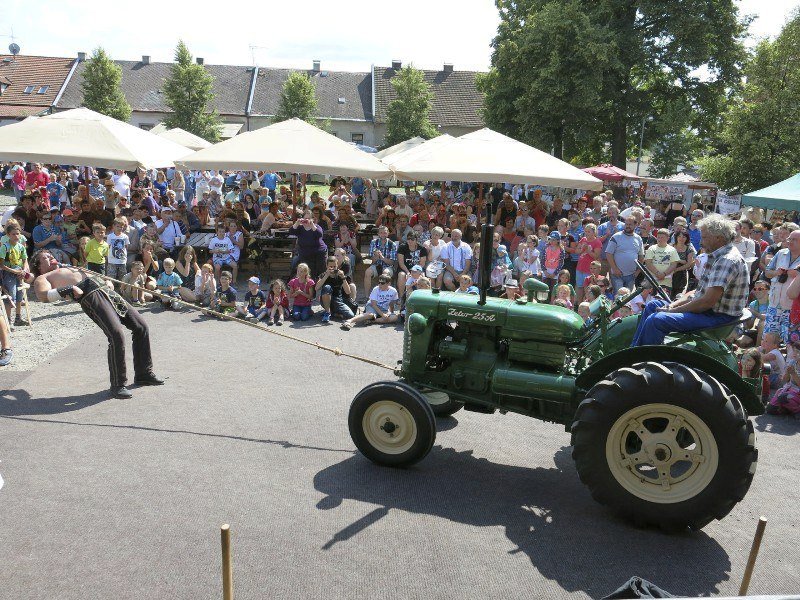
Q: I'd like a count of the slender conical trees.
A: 4